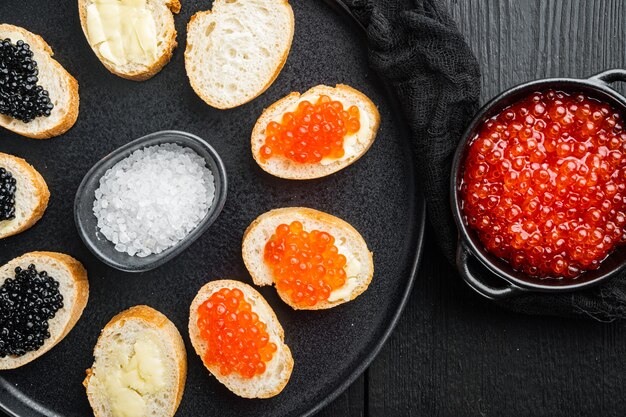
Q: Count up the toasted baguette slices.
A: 9